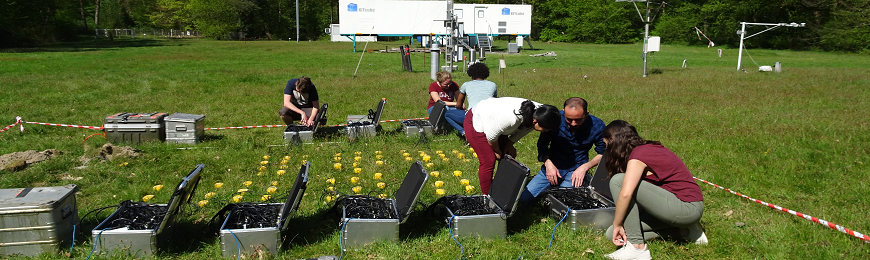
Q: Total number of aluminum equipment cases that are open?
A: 8